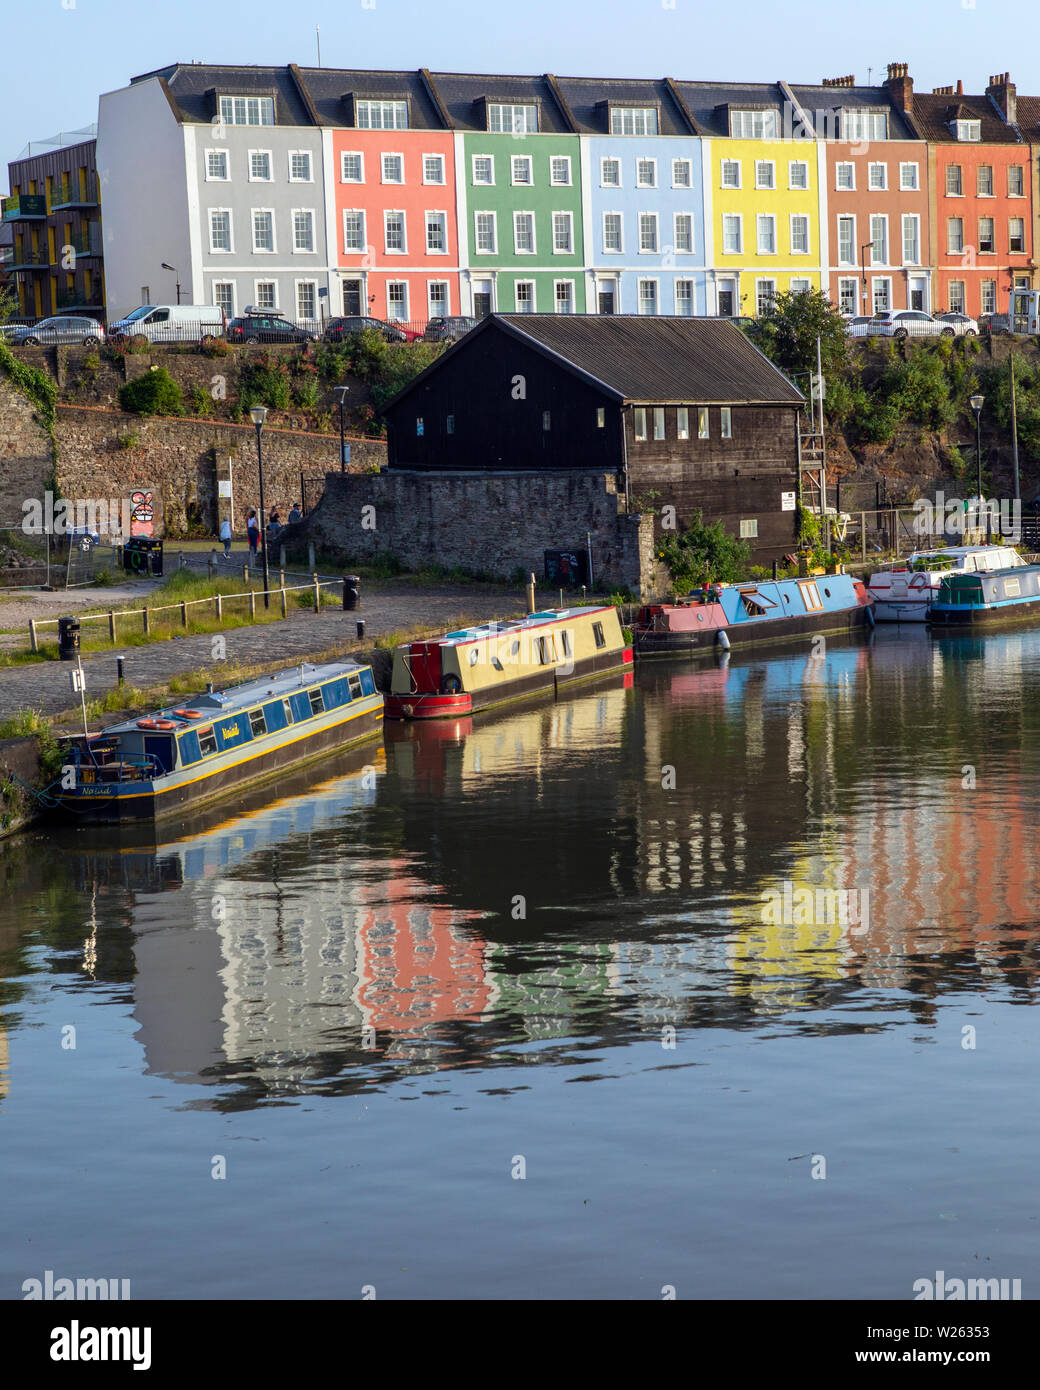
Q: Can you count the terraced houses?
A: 7